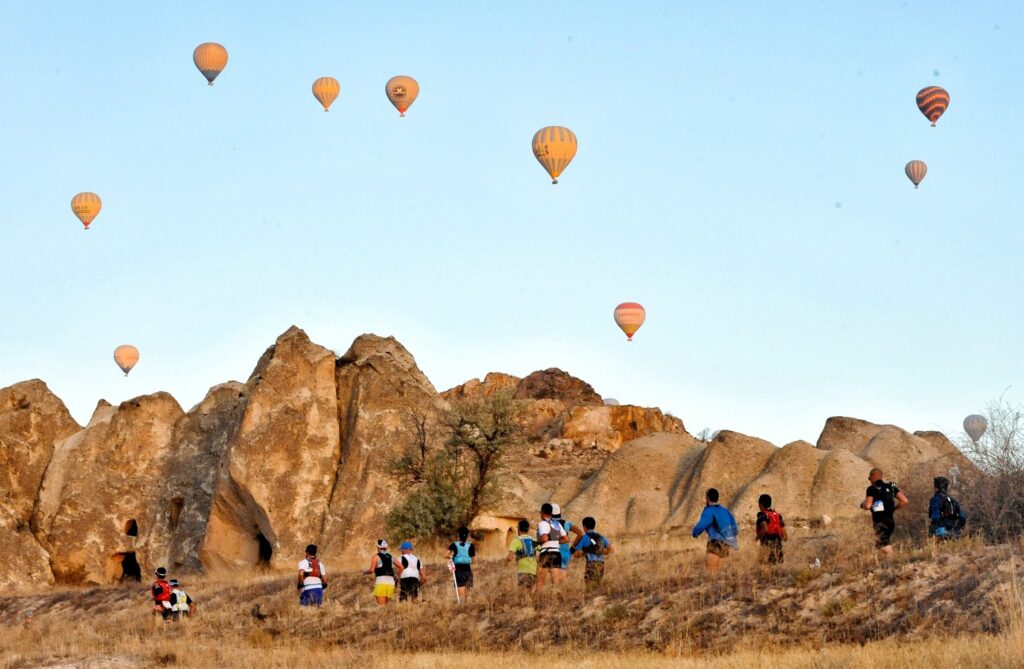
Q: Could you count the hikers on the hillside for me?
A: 14